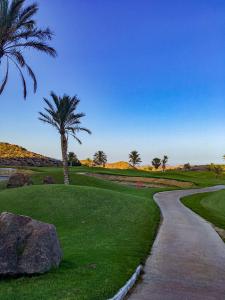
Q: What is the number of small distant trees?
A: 5